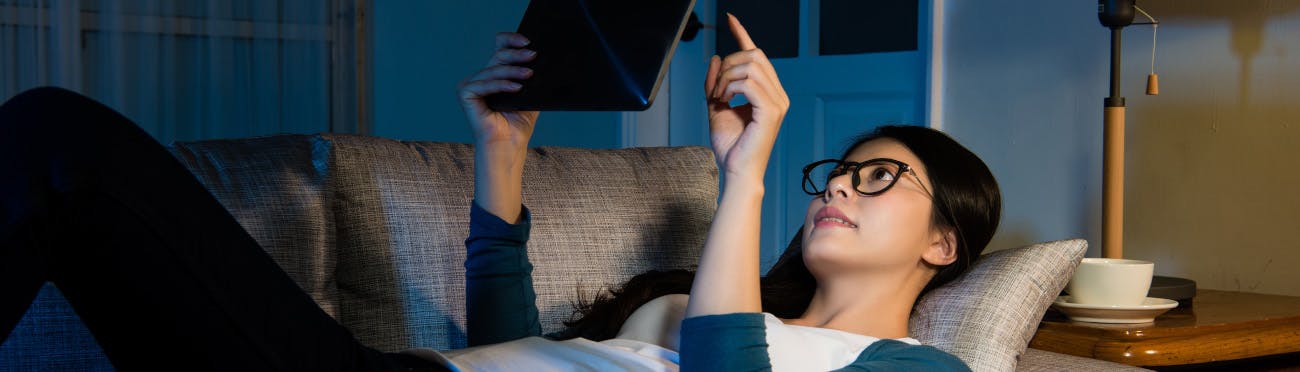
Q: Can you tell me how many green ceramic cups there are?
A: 0